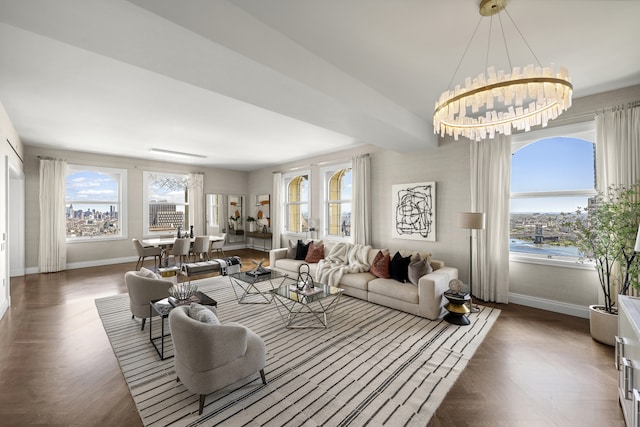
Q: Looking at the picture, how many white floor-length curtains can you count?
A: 6